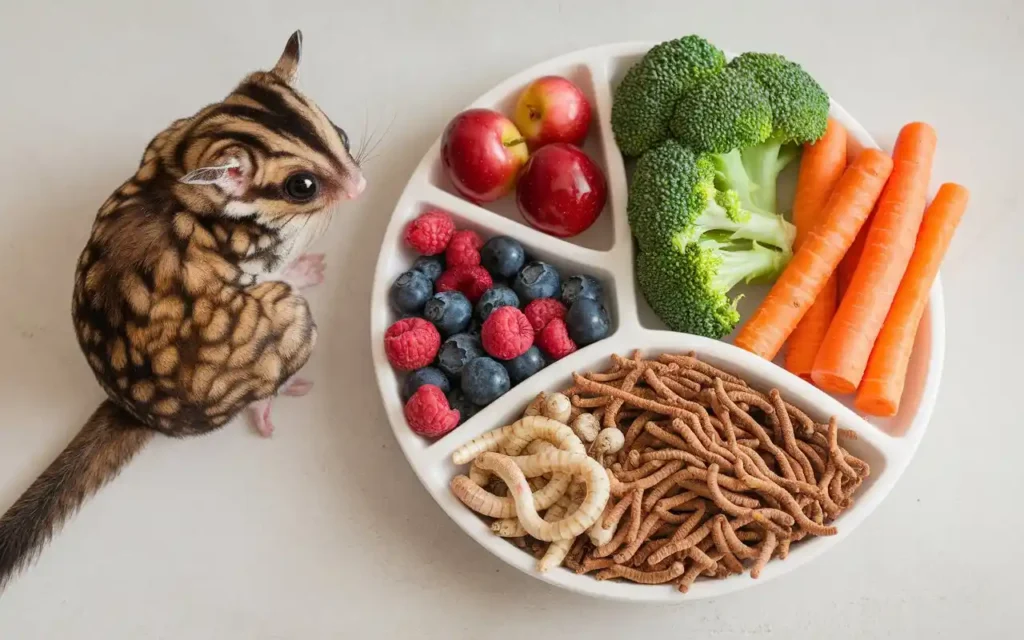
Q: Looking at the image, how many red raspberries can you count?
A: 8